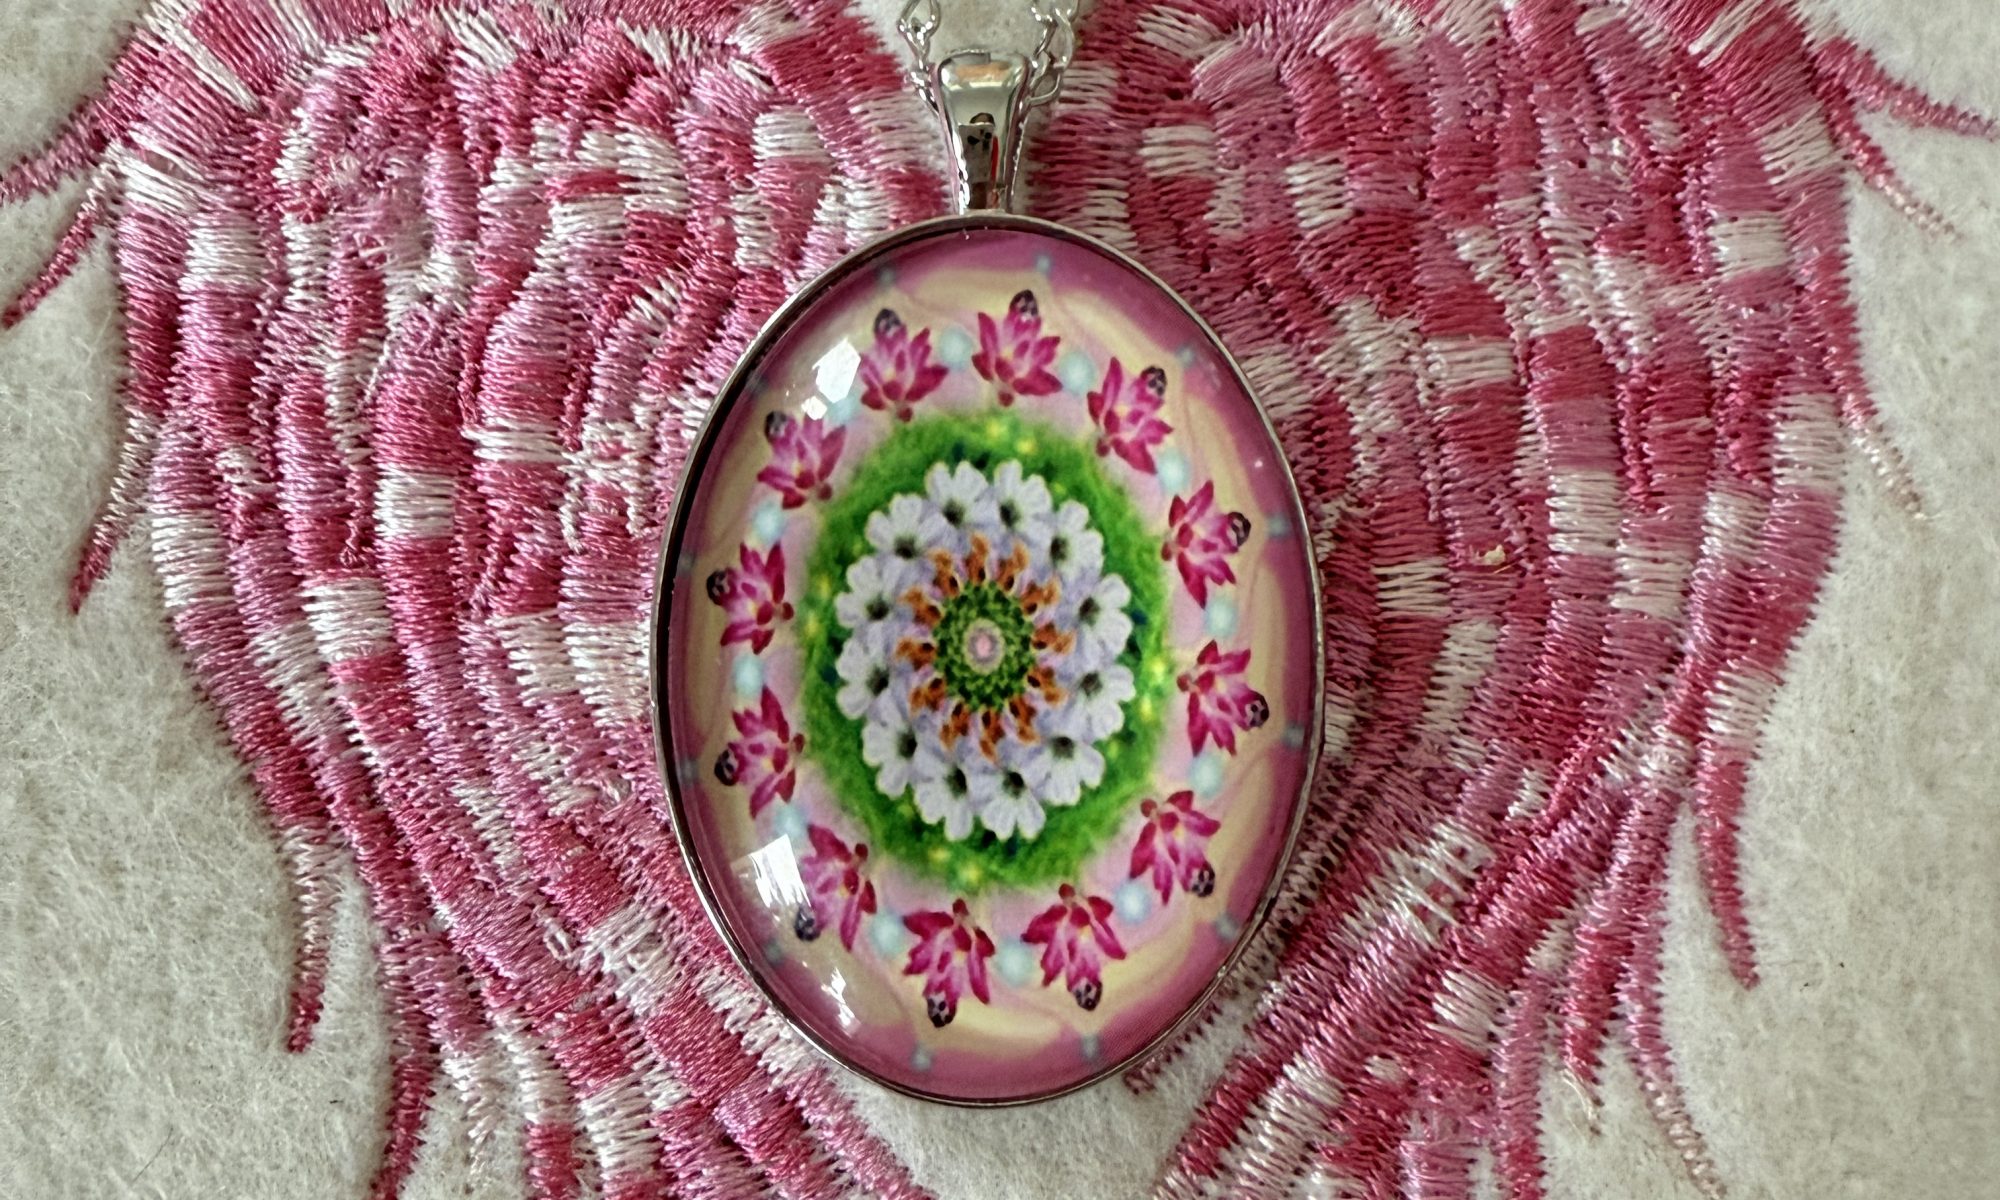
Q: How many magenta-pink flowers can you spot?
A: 12